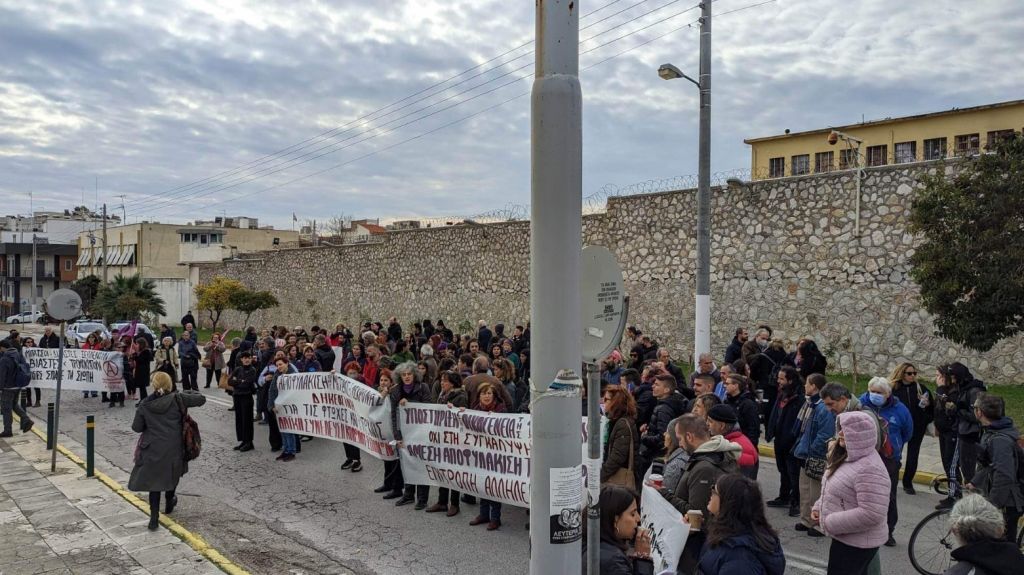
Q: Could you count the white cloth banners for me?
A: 4